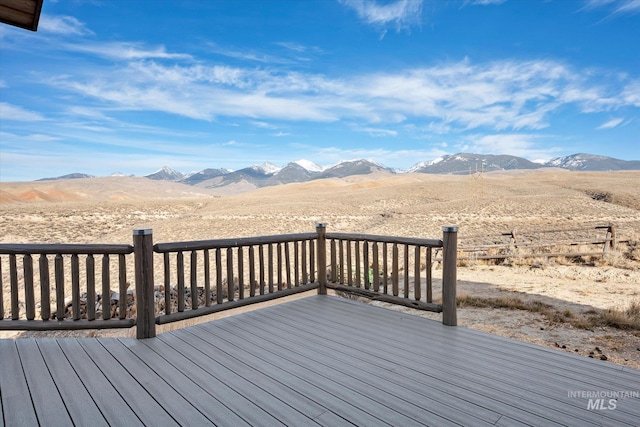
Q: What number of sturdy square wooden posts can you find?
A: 3